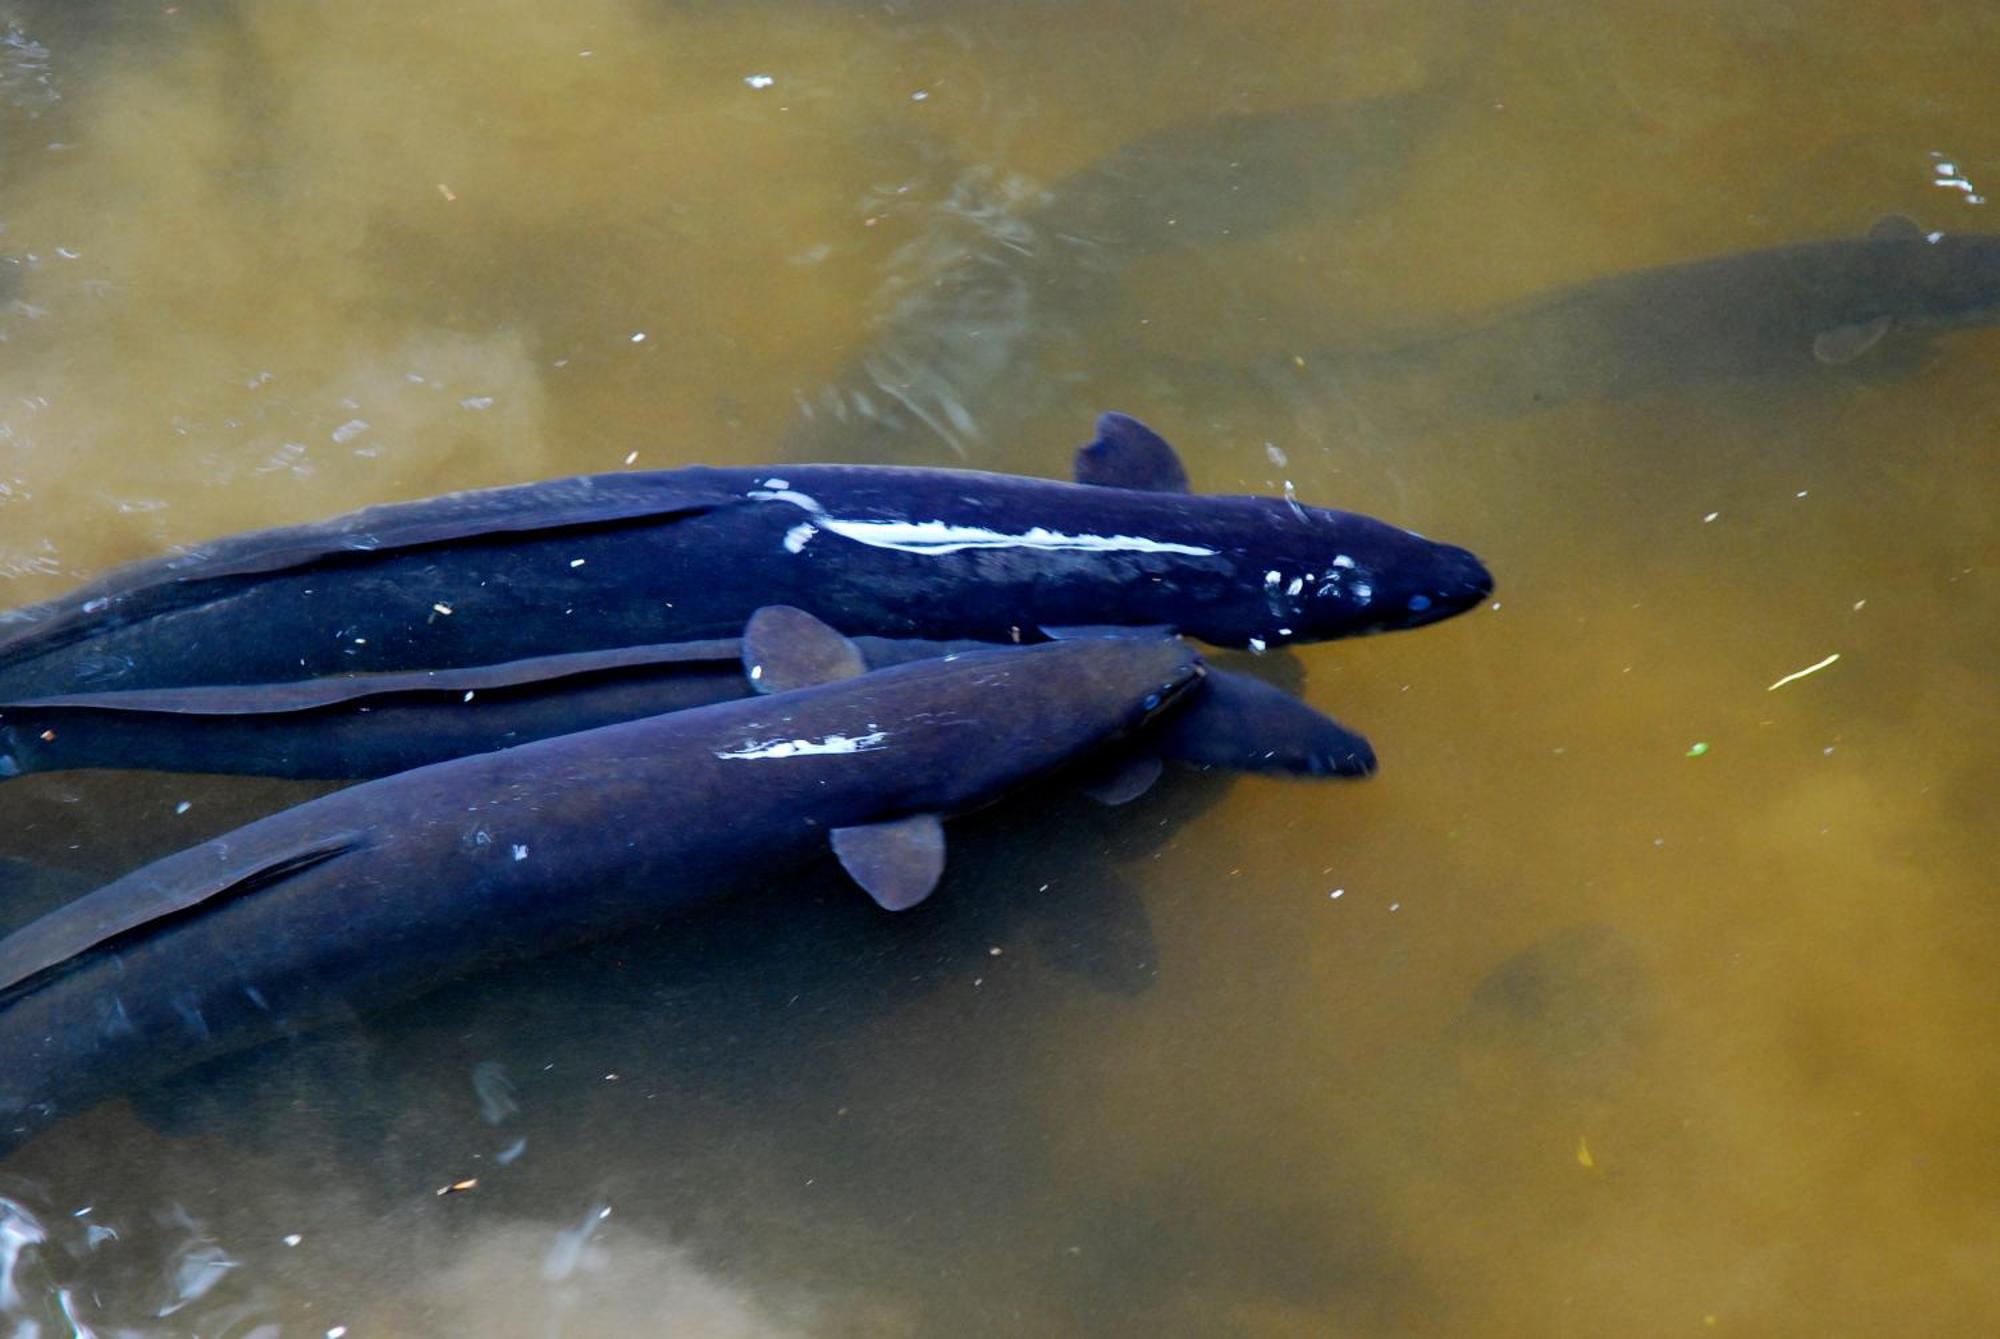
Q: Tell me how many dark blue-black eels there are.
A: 3